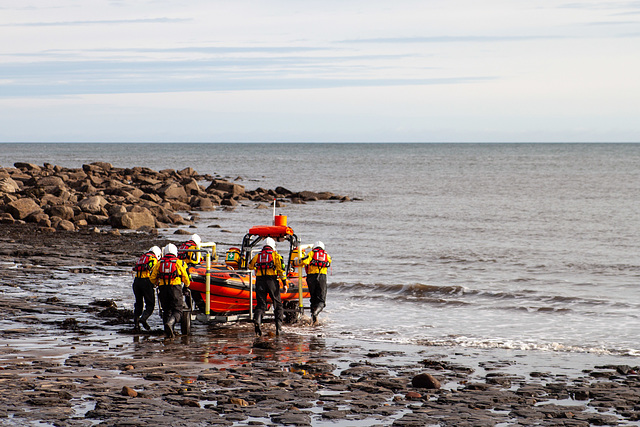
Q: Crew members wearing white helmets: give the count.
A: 5